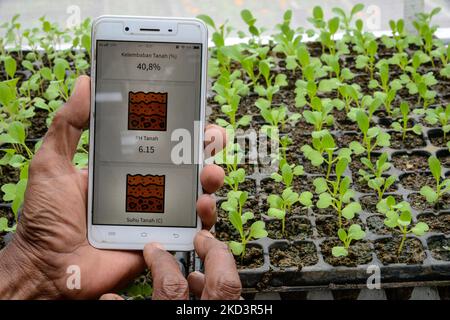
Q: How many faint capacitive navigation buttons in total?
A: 3